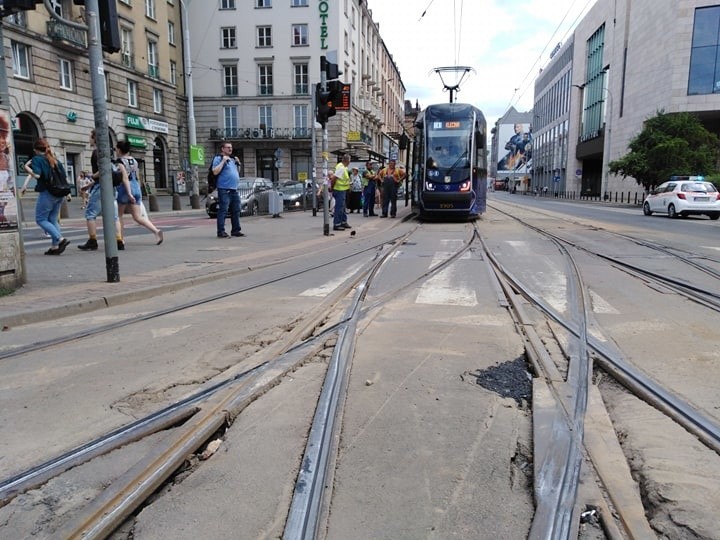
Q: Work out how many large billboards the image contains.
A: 1